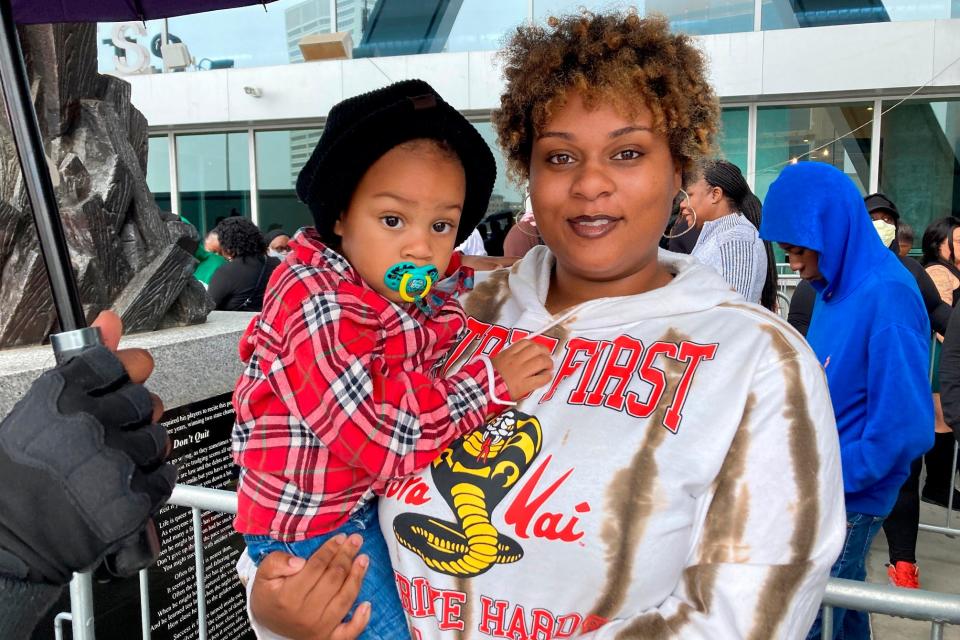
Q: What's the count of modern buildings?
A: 1